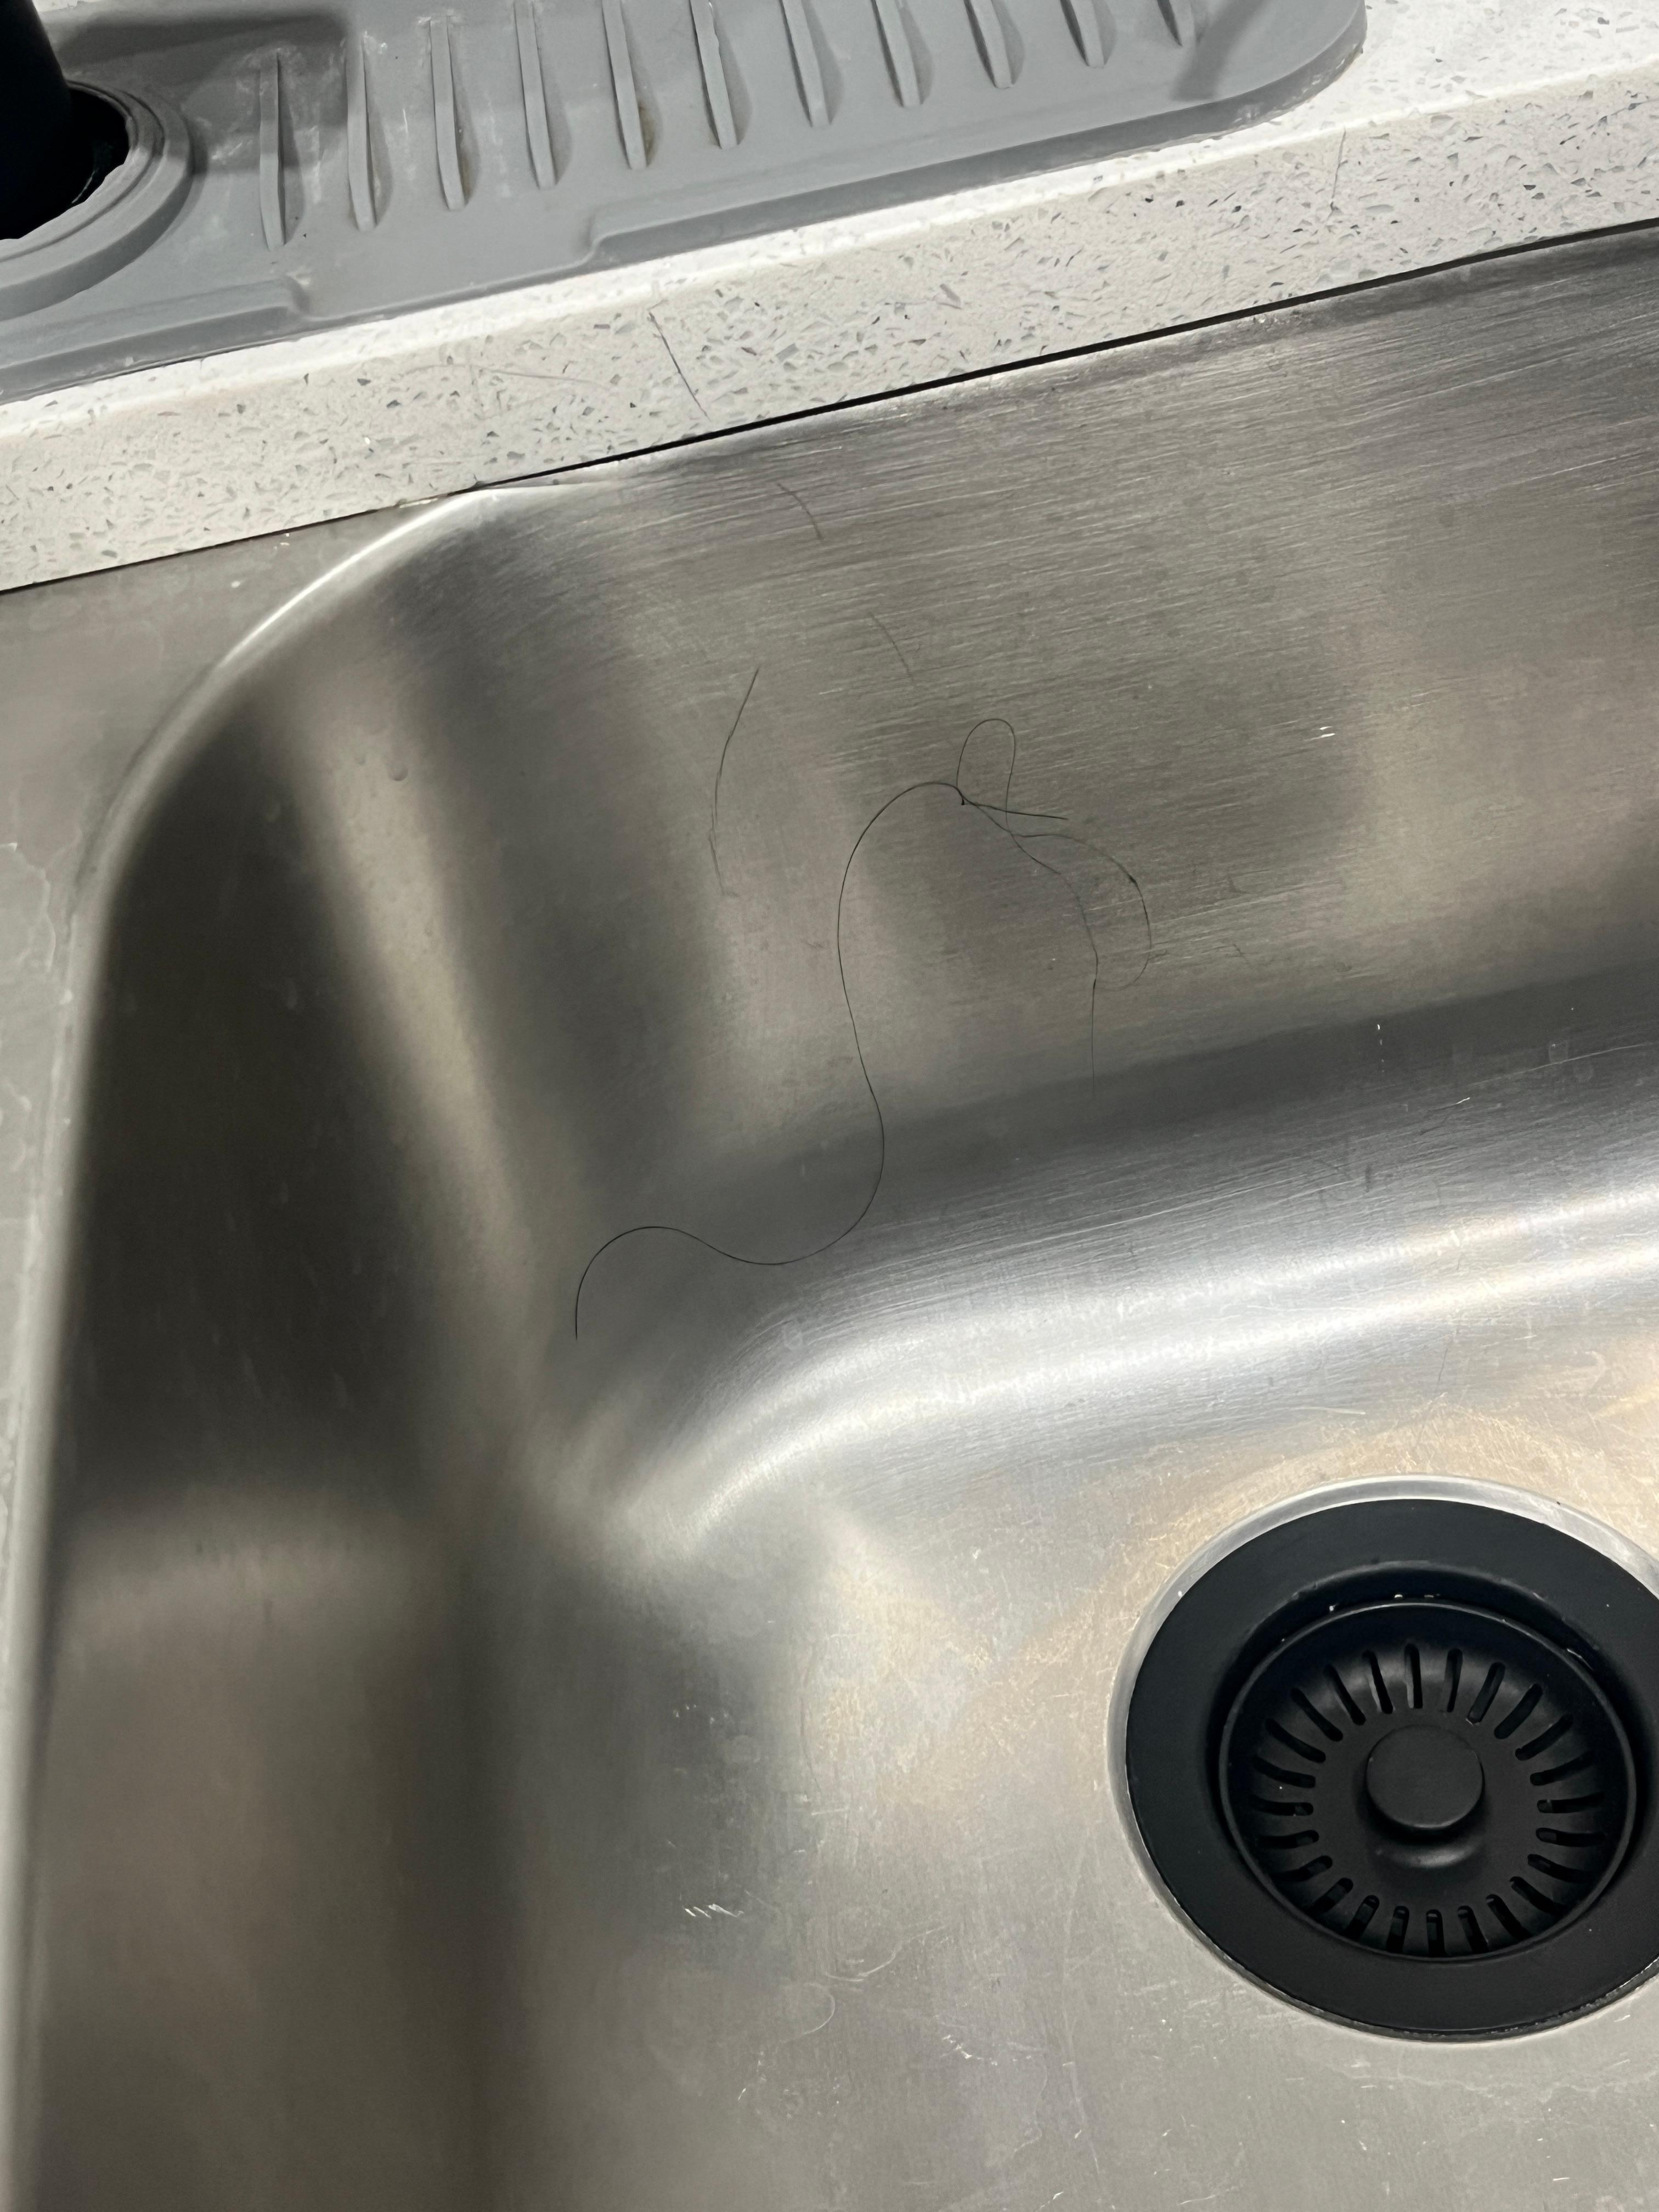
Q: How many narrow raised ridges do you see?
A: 11